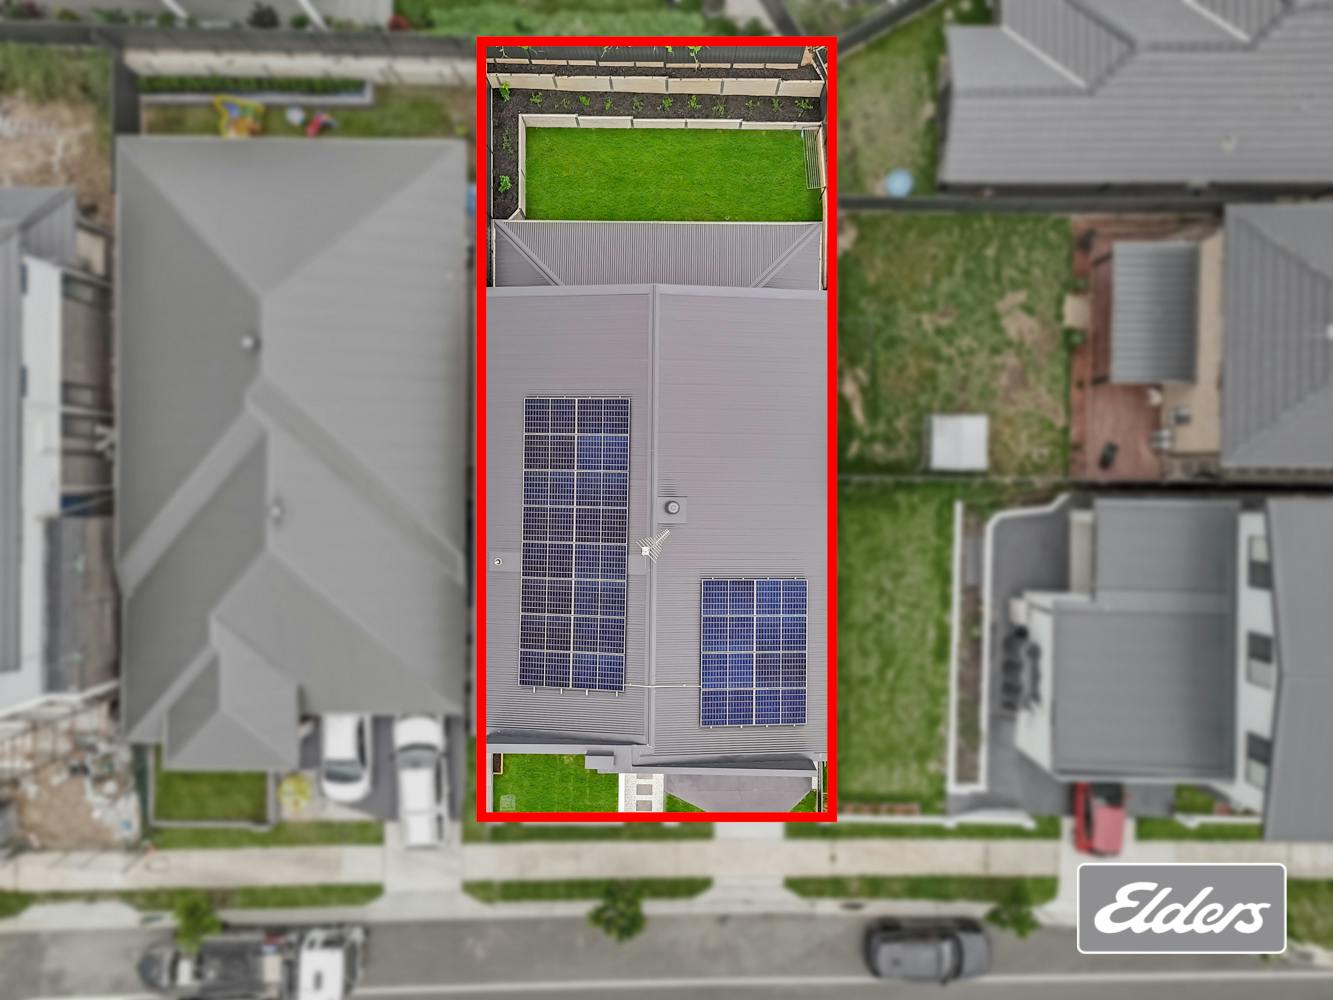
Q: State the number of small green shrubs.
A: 14